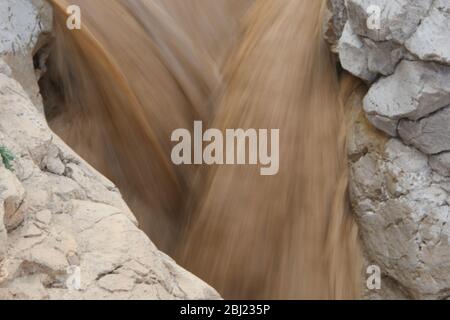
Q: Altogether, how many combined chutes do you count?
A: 2